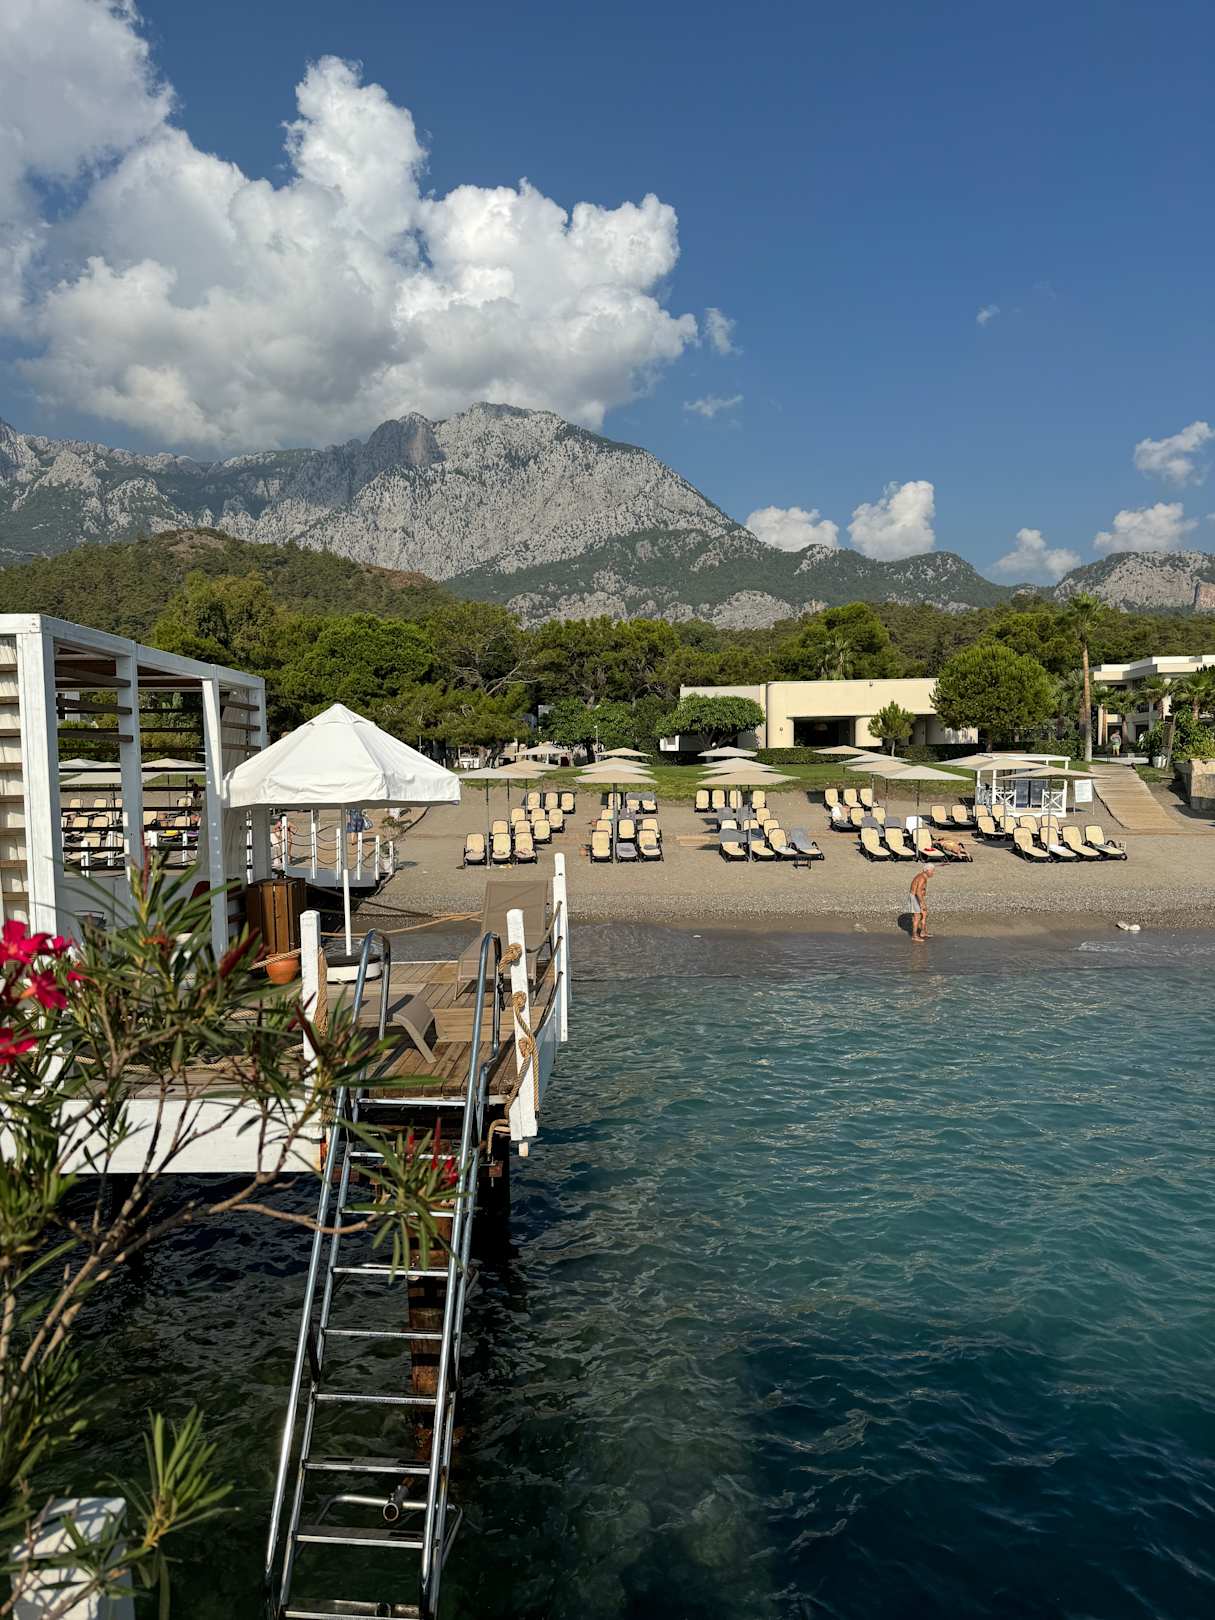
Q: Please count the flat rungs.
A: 9